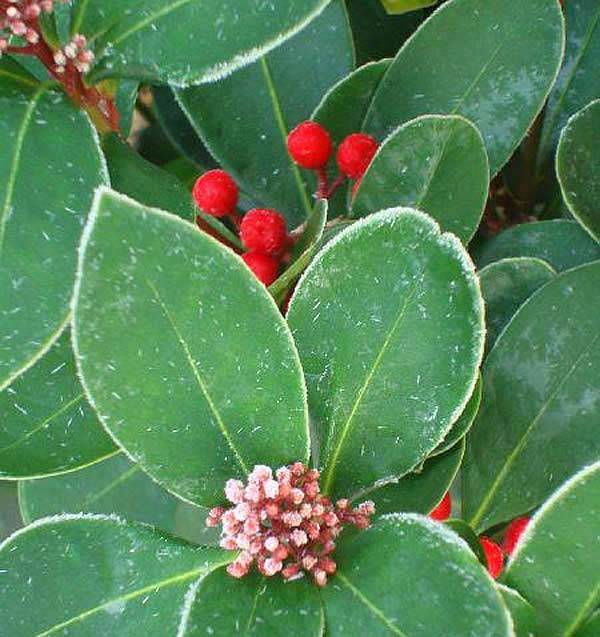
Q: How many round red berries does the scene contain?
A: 8